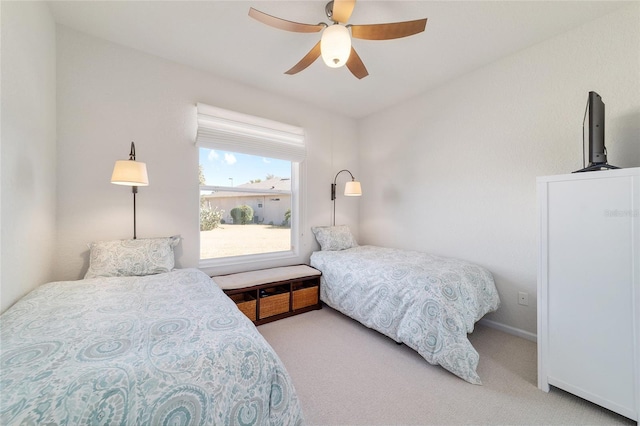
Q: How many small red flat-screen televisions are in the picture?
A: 0